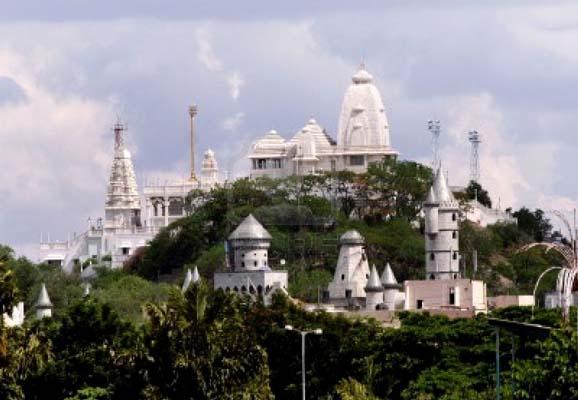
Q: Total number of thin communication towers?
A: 2